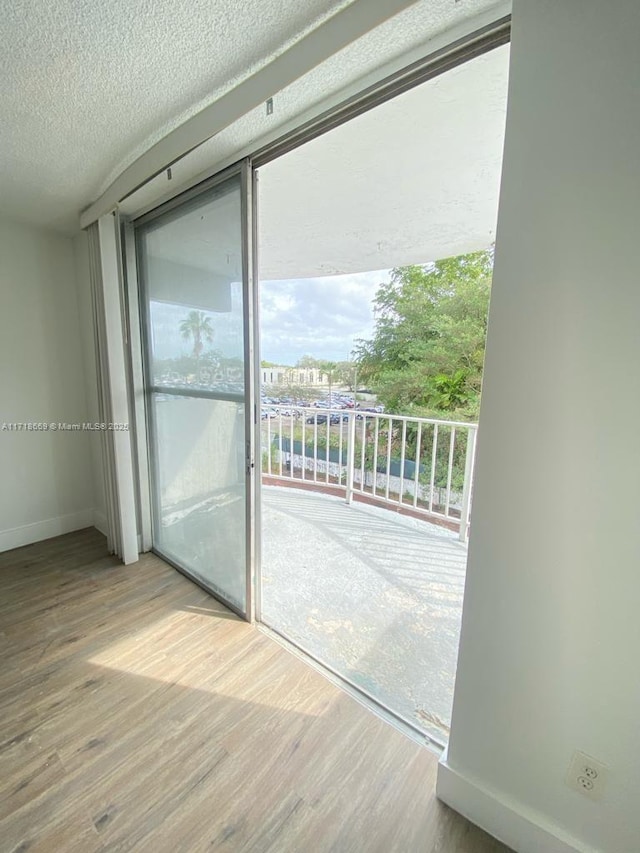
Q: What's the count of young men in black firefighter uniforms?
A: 0